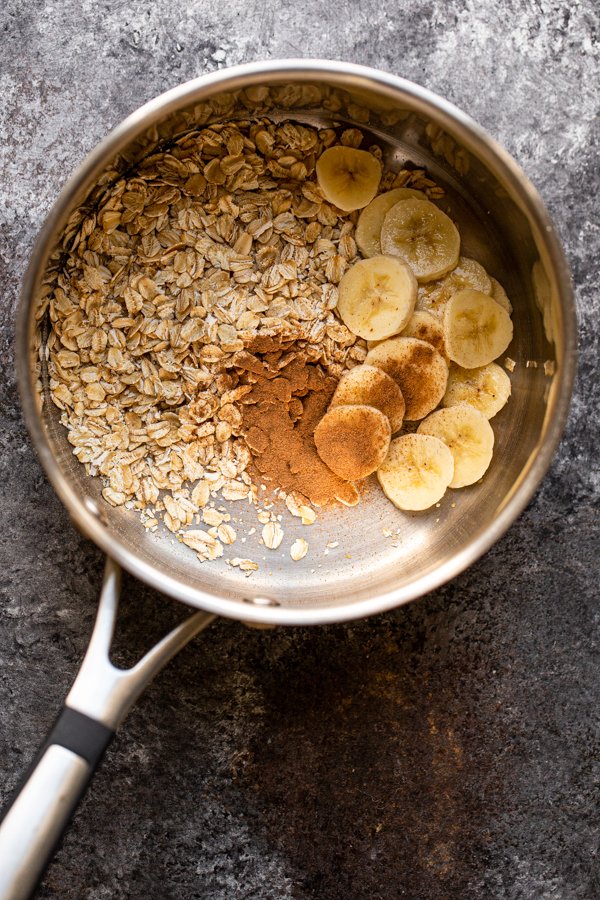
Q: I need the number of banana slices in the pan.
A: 14